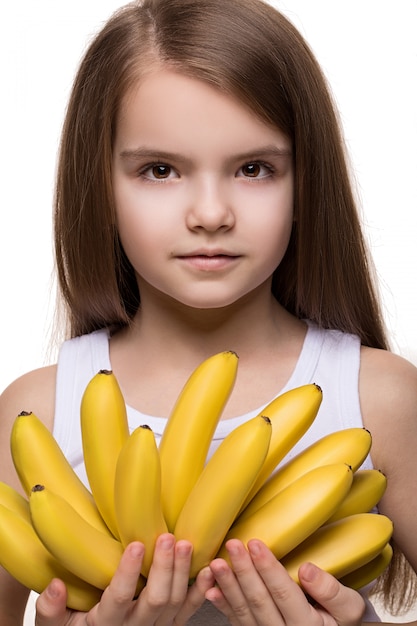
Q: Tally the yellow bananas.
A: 14